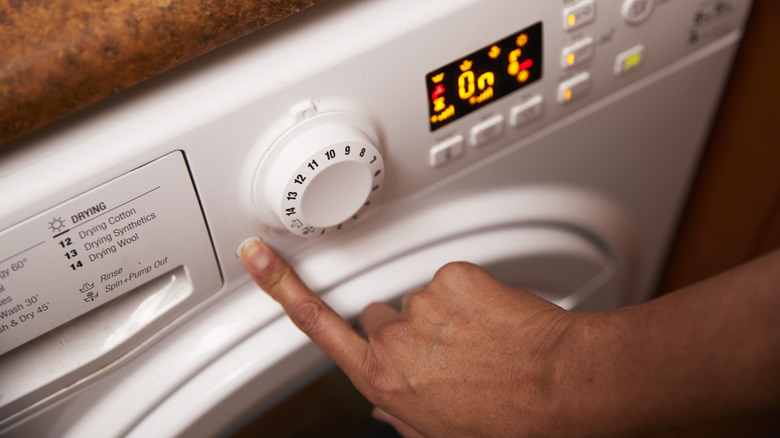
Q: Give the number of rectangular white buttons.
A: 7